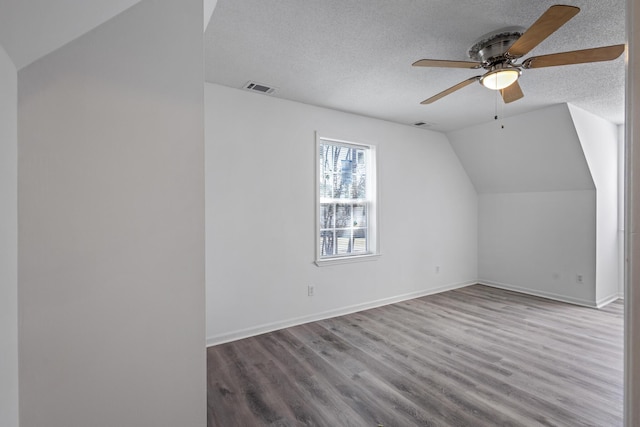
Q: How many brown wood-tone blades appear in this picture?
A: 5